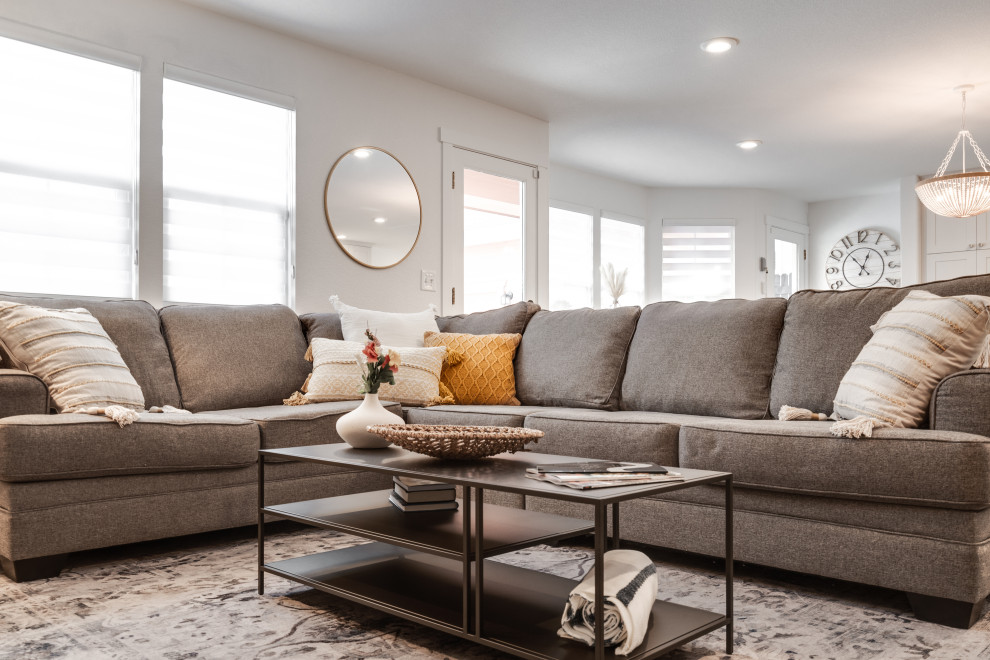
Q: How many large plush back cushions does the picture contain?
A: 7